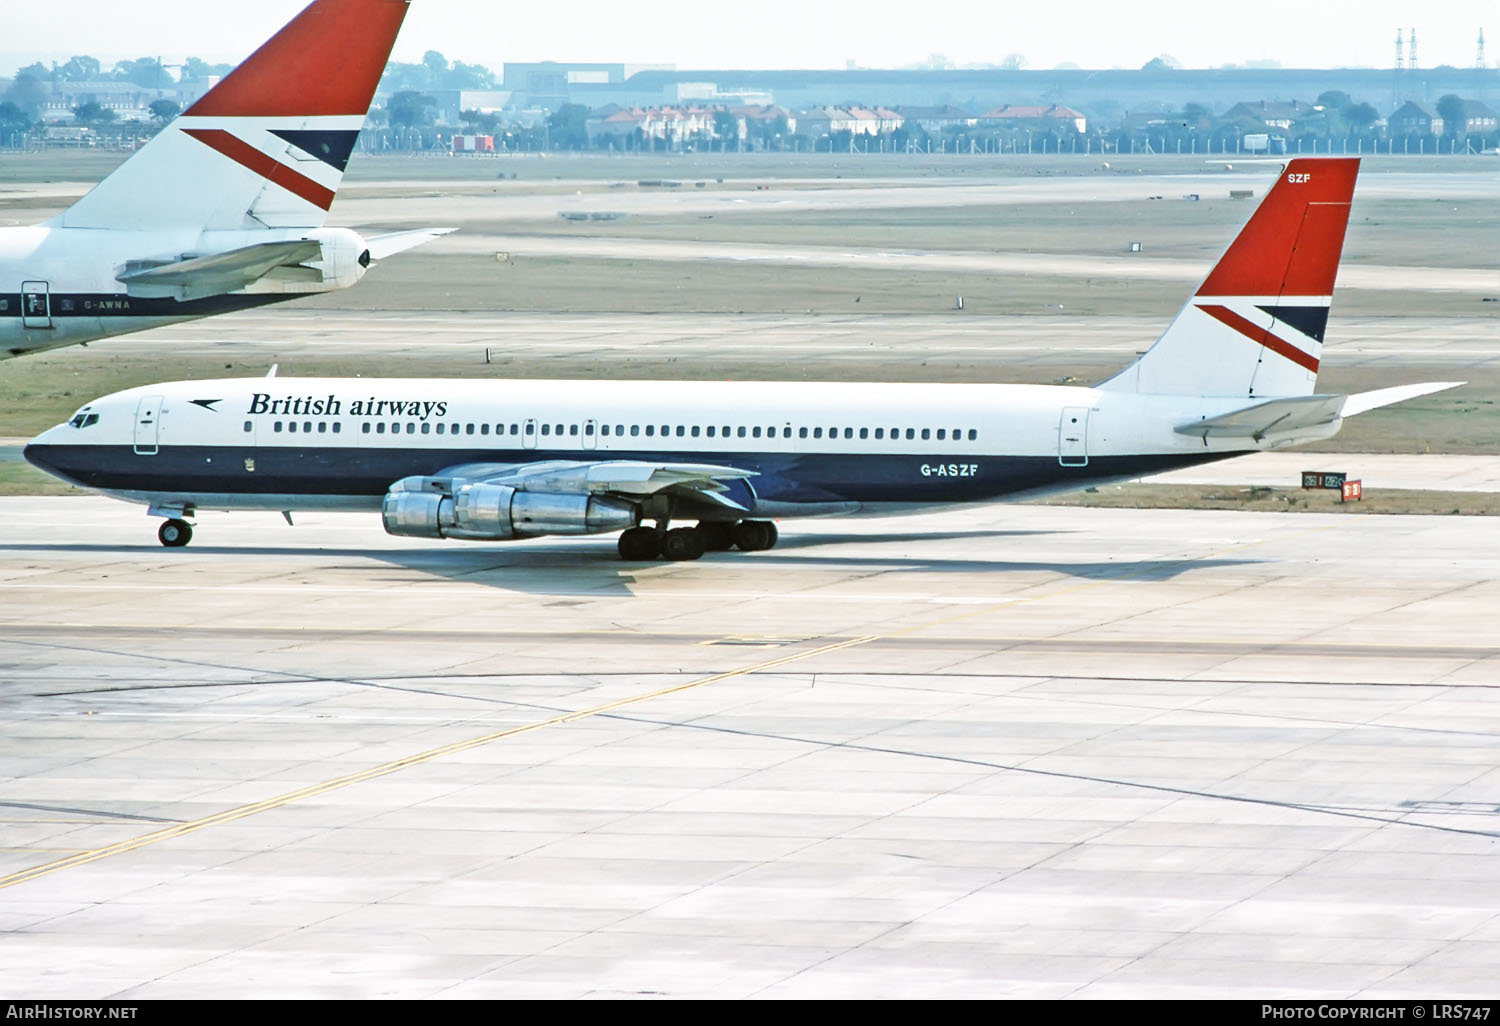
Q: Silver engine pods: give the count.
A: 2